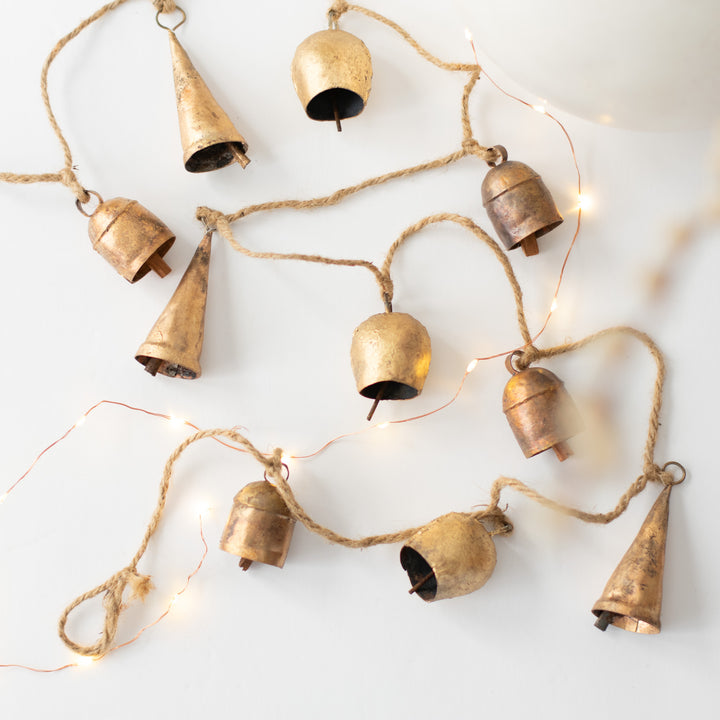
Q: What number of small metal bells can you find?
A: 10